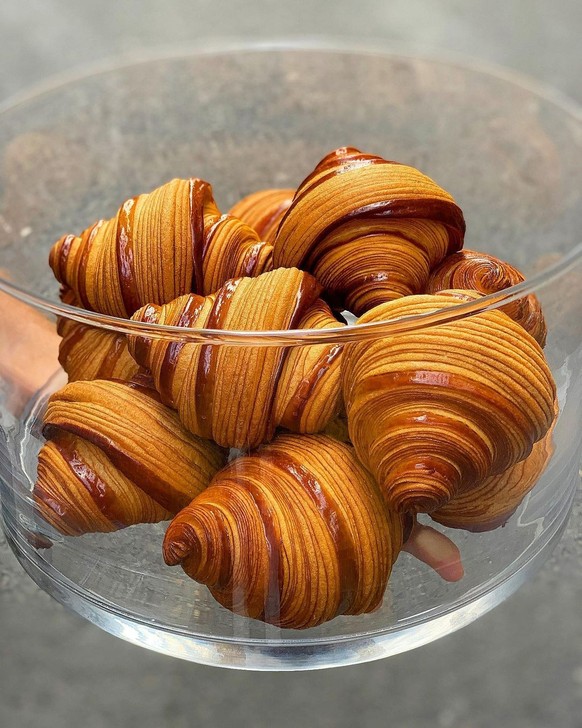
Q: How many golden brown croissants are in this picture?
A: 10